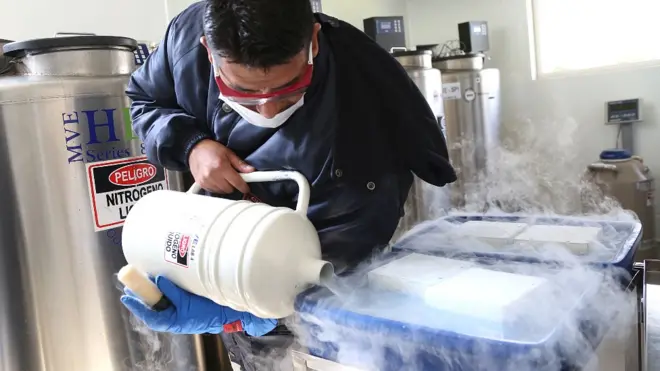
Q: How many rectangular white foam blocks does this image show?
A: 4